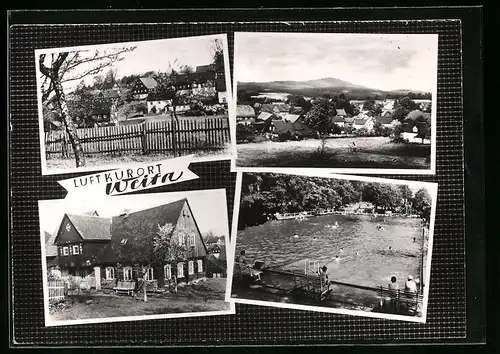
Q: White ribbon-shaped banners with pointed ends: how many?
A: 1